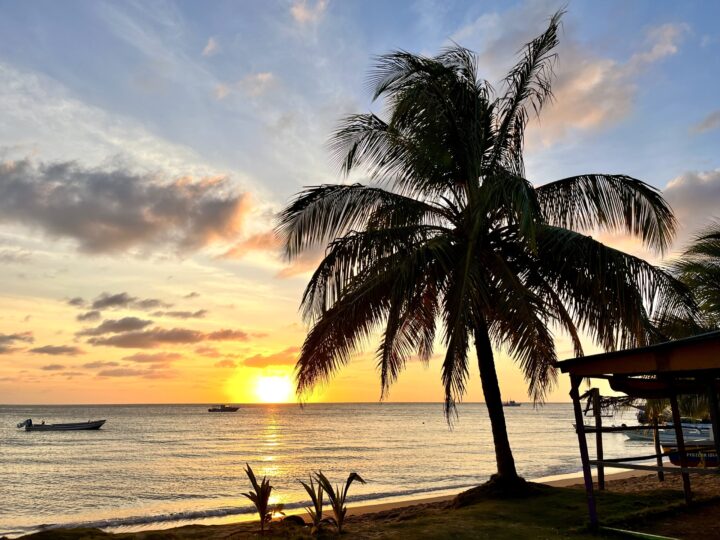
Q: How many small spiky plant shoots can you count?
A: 3